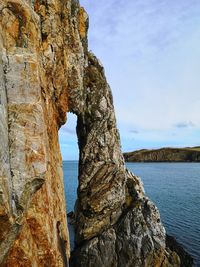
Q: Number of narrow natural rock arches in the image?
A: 1